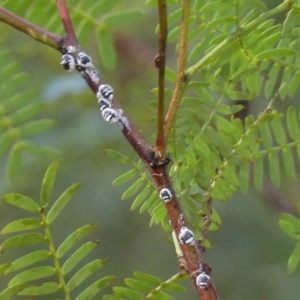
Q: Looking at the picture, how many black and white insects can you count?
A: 8